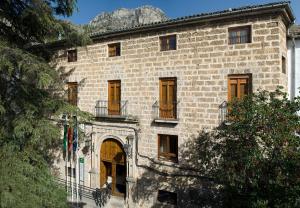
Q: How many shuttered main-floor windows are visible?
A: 4